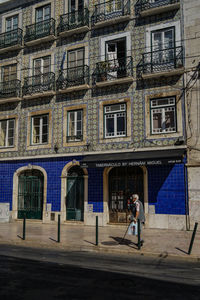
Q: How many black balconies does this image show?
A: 10